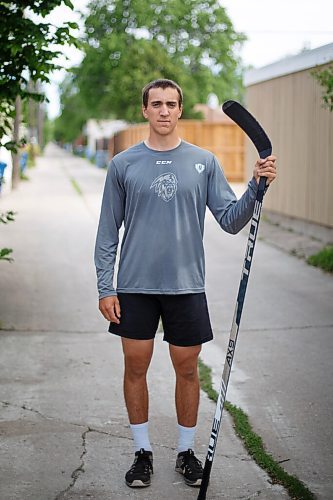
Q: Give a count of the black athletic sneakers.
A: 2